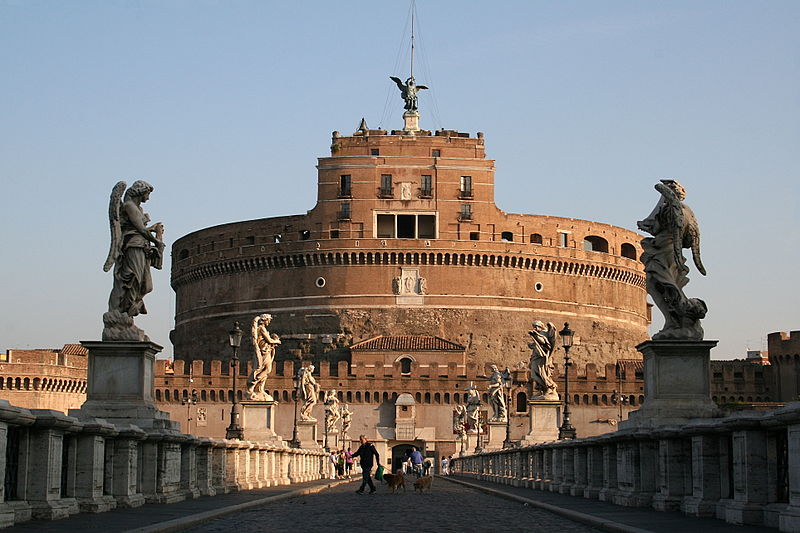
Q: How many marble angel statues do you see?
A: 10